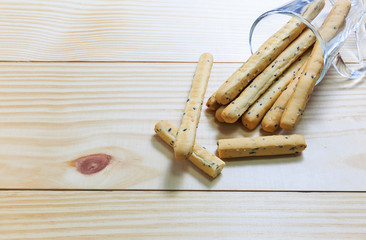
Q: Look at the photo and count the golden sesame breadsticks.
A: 10